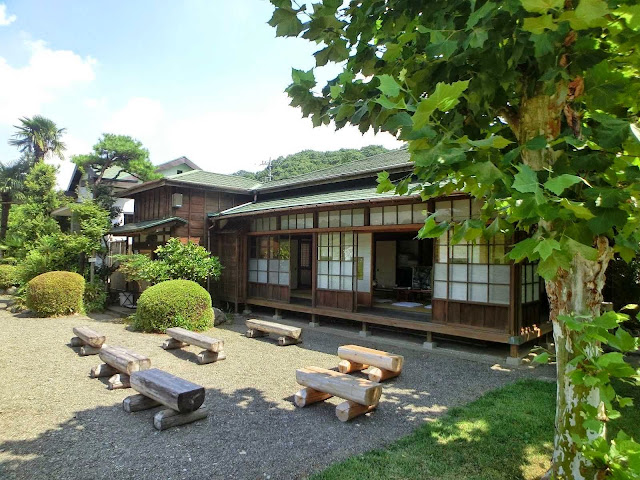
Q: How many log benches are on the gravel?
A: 7